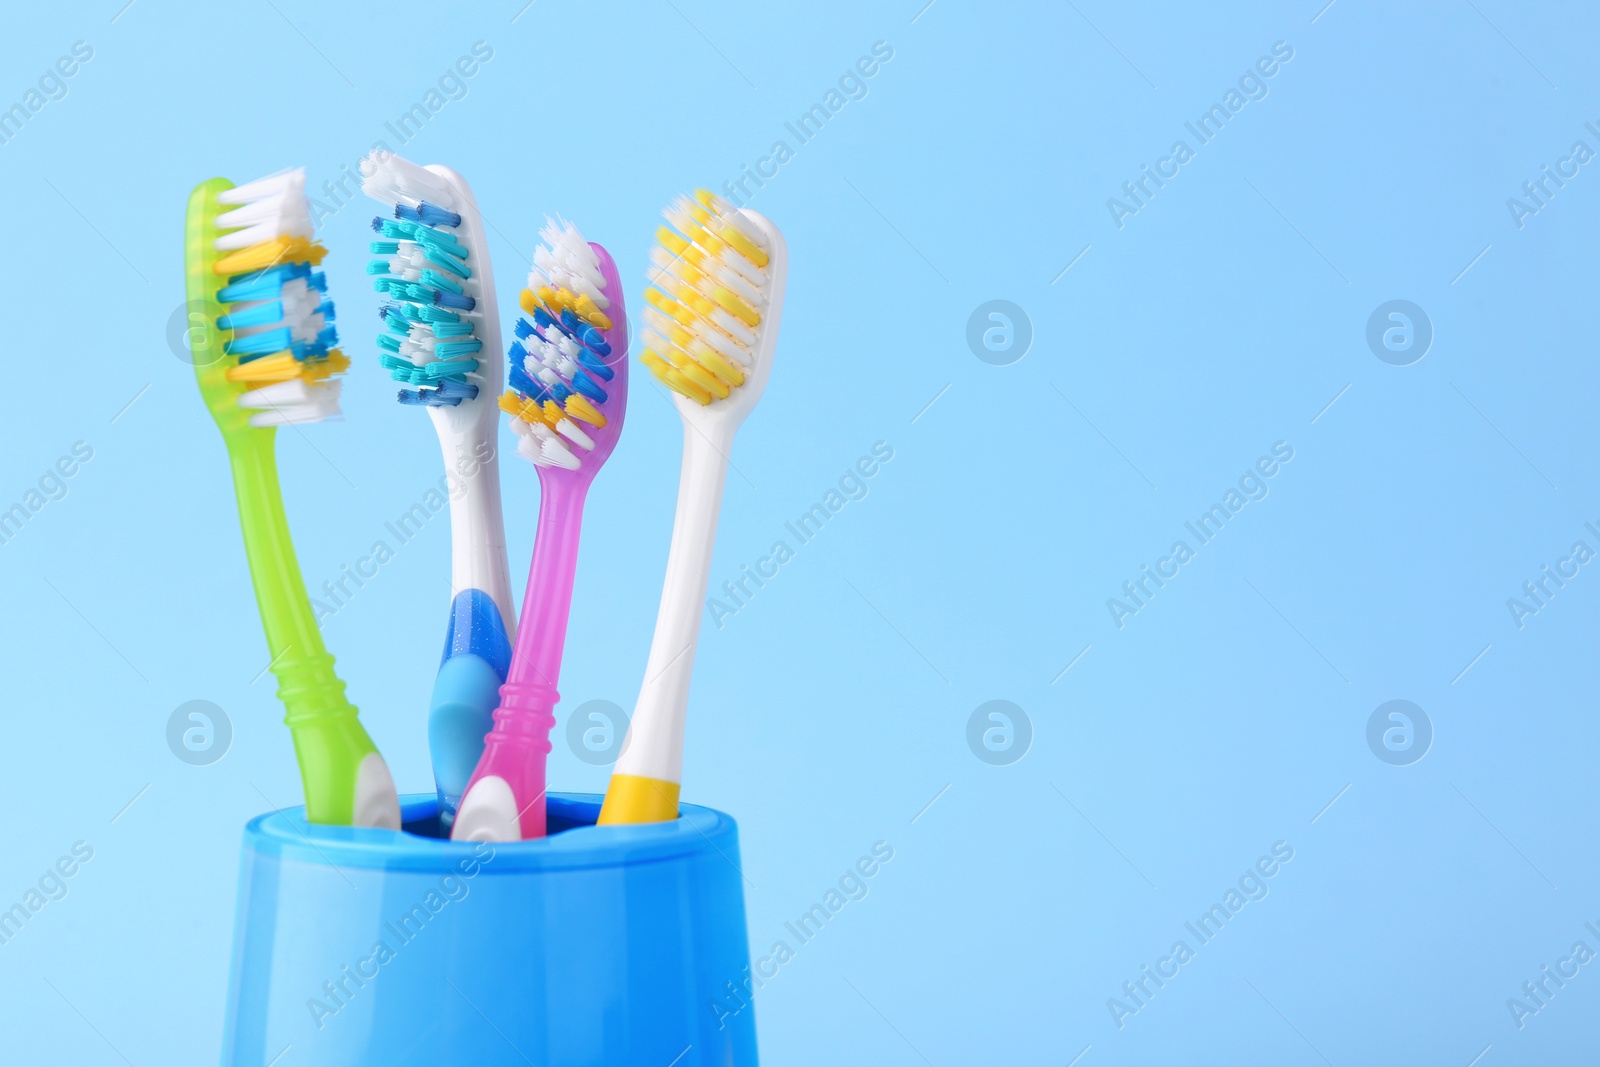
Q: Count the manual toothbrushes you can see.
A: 4